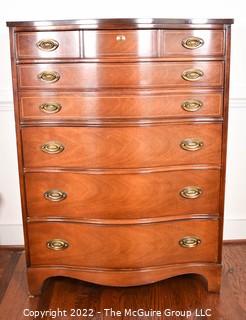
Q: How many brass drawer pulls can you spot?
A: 12